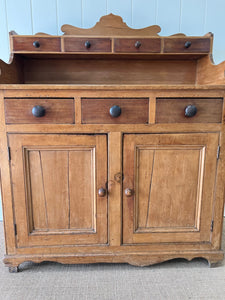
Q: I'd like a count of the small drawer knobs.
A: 4